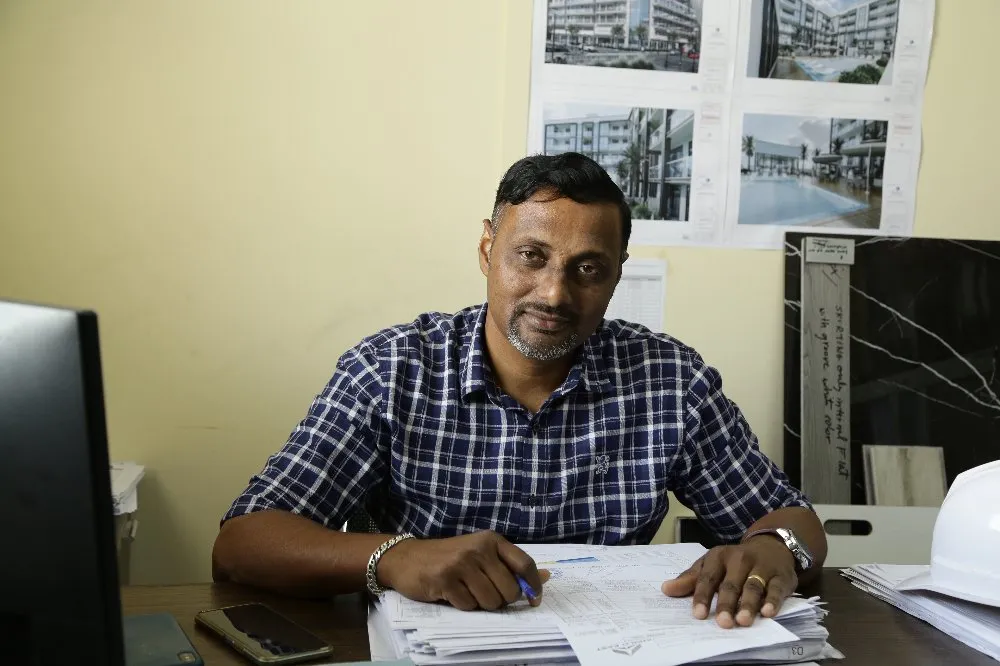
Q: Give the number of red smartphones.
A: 0